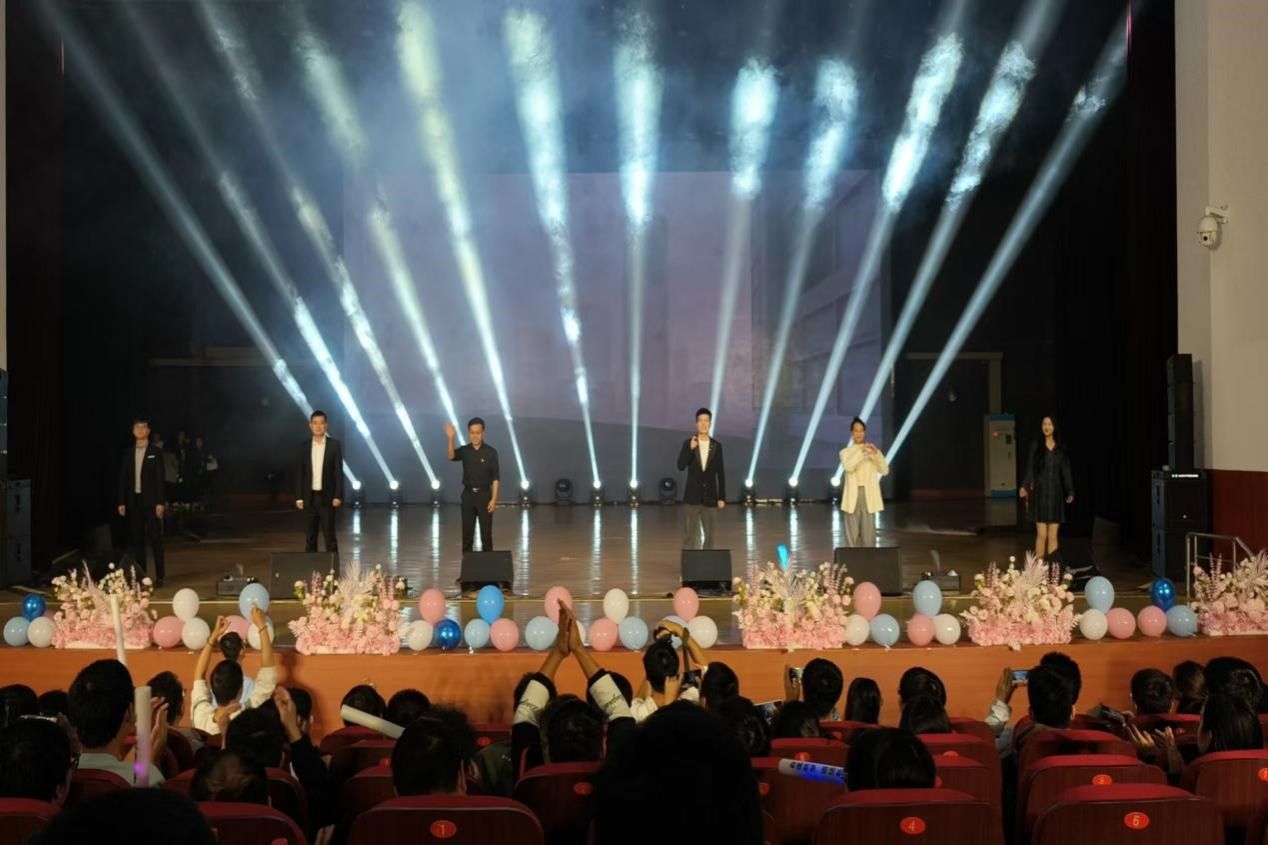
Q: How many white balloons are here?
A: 11